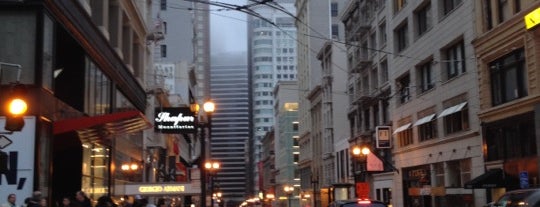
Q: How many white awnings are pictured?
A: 3